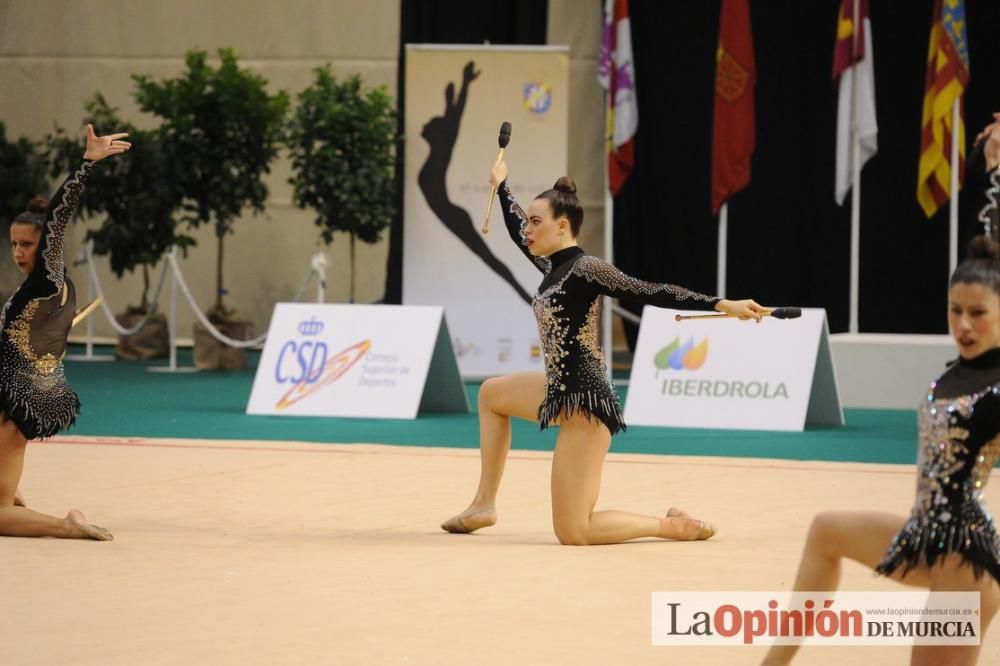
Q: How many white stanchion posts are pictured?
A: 3